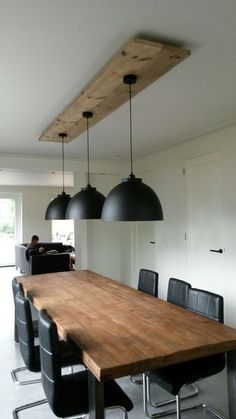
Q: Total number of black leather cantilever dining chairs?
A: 6